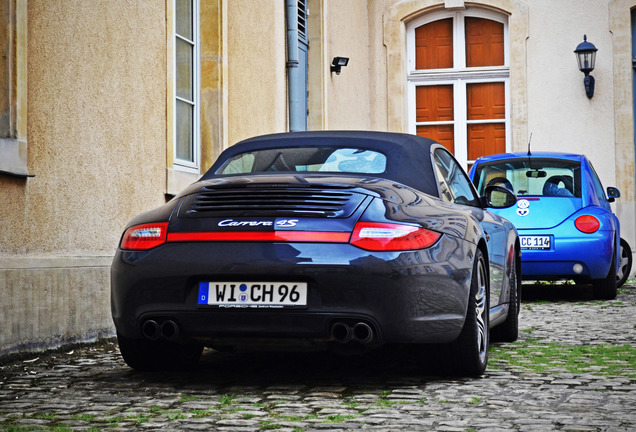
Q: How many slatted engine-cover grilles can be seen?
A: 1